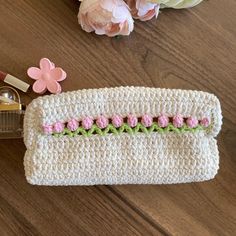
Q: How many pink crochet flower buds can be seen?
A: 12